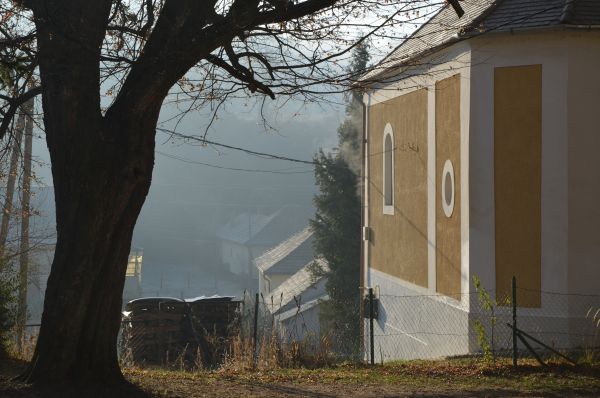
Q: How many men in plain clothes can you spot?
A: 0